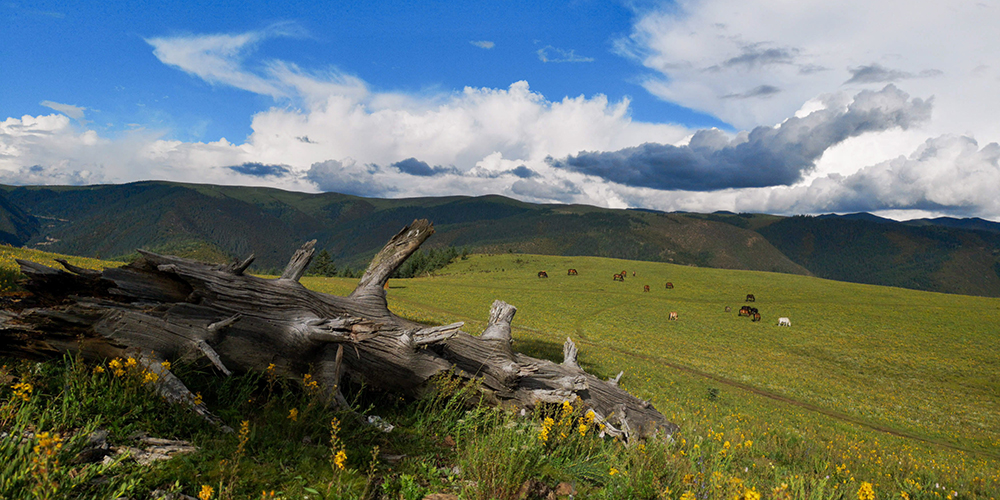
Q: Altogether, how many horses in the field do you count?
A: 15